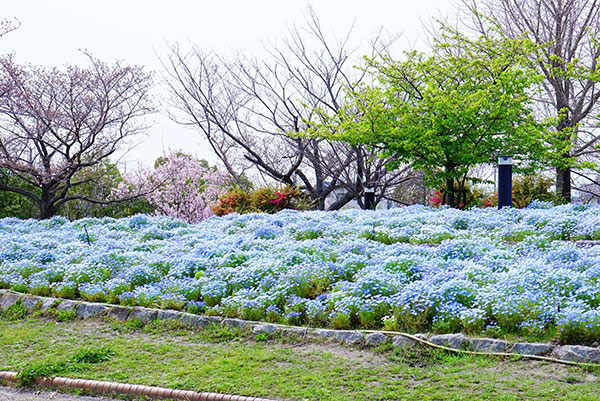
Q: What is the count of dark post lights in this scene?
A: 2